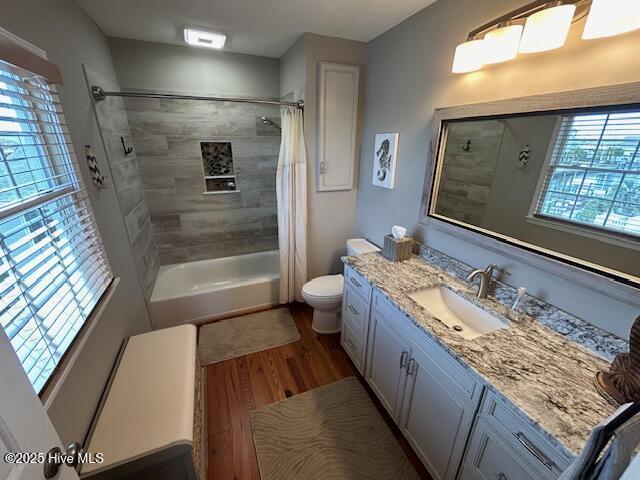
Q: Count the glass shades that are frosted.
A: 4